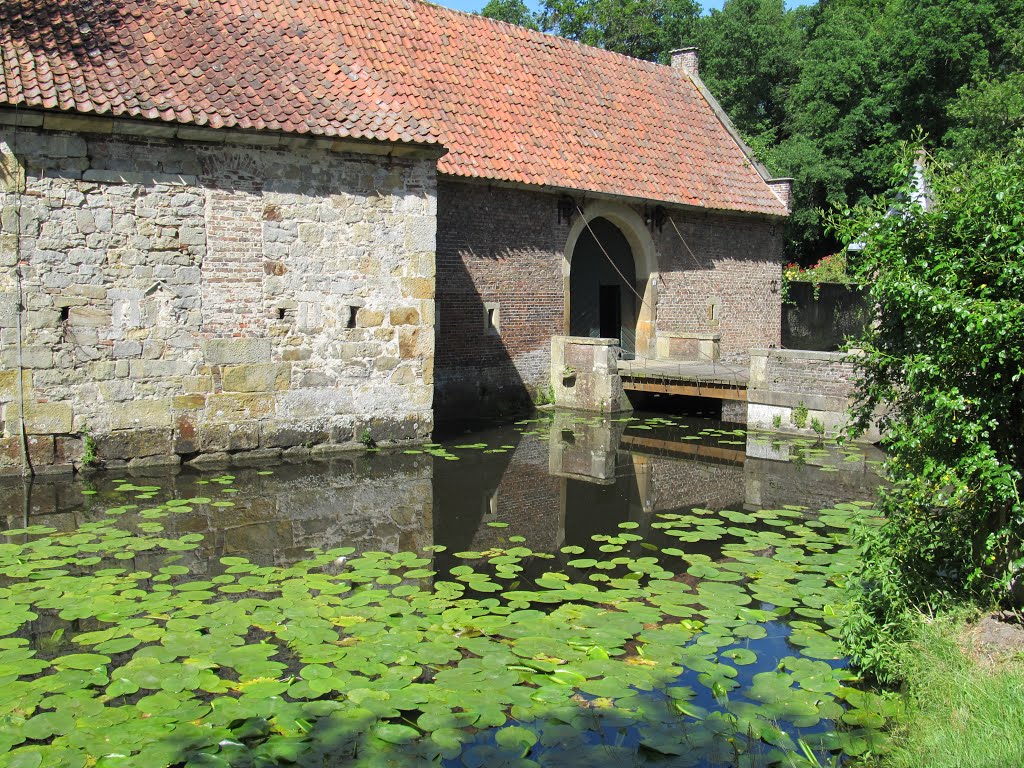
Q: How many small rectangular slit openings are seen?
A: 5